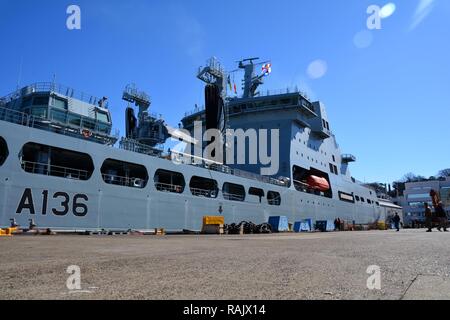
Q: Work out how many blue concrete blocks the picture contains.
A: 3